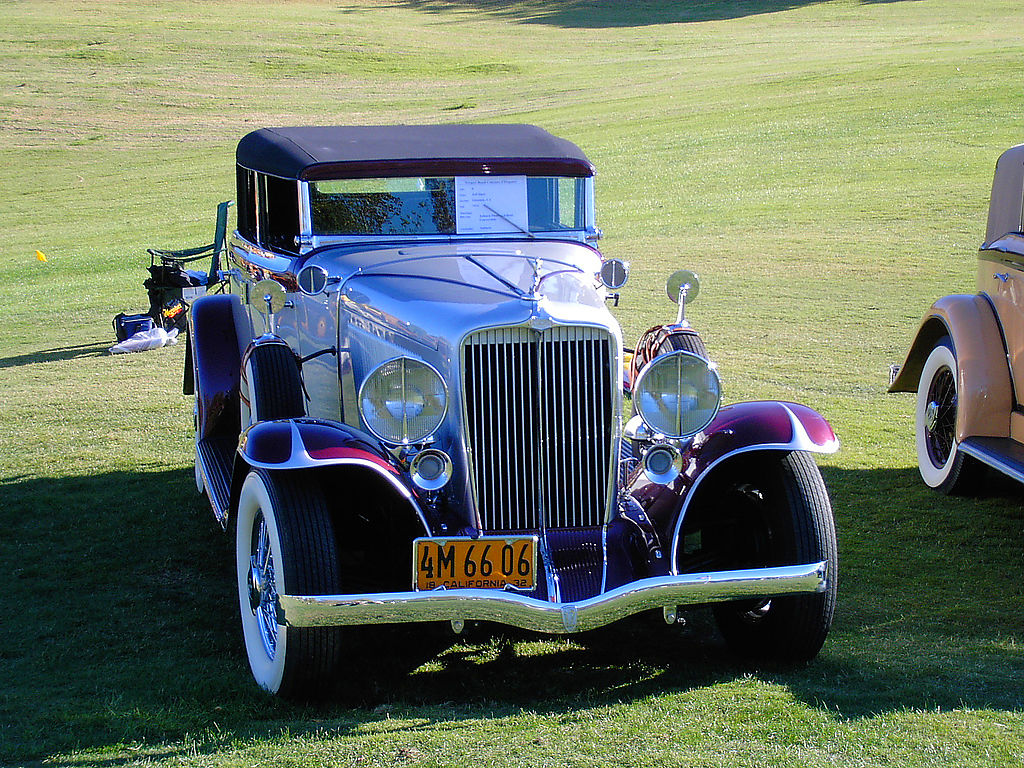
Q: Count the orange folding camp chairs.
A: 0